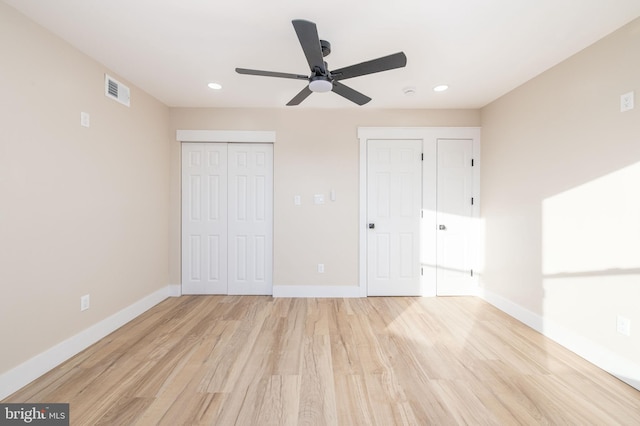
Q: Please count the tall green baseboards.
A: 0